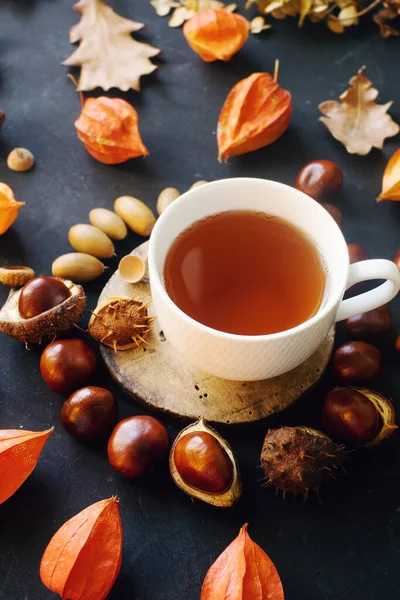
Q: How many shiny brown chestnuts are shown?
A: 11